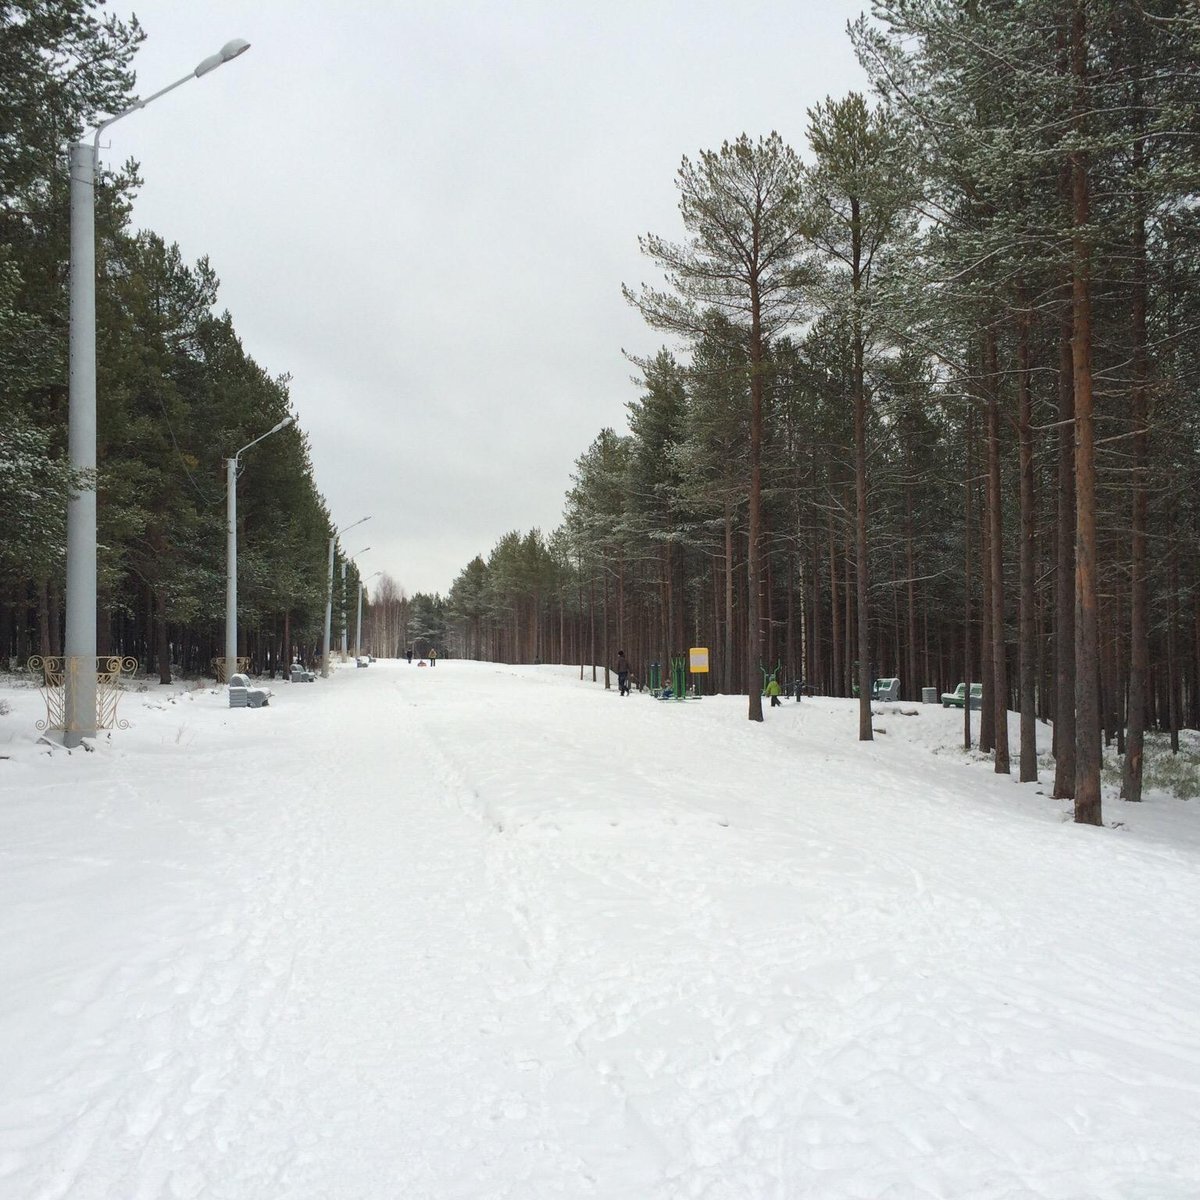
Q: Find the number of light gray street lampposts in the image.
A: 5